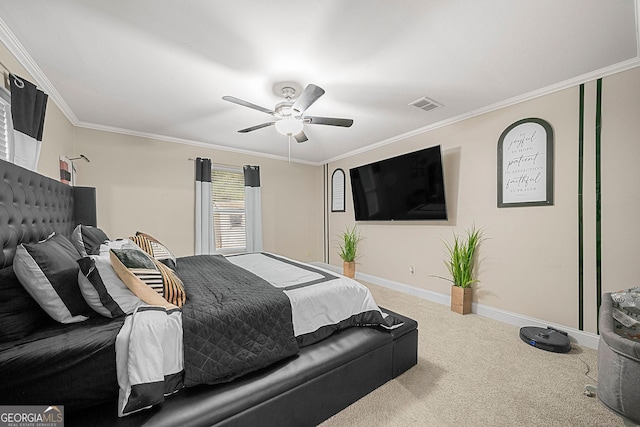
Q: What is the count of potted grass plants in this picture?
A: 2